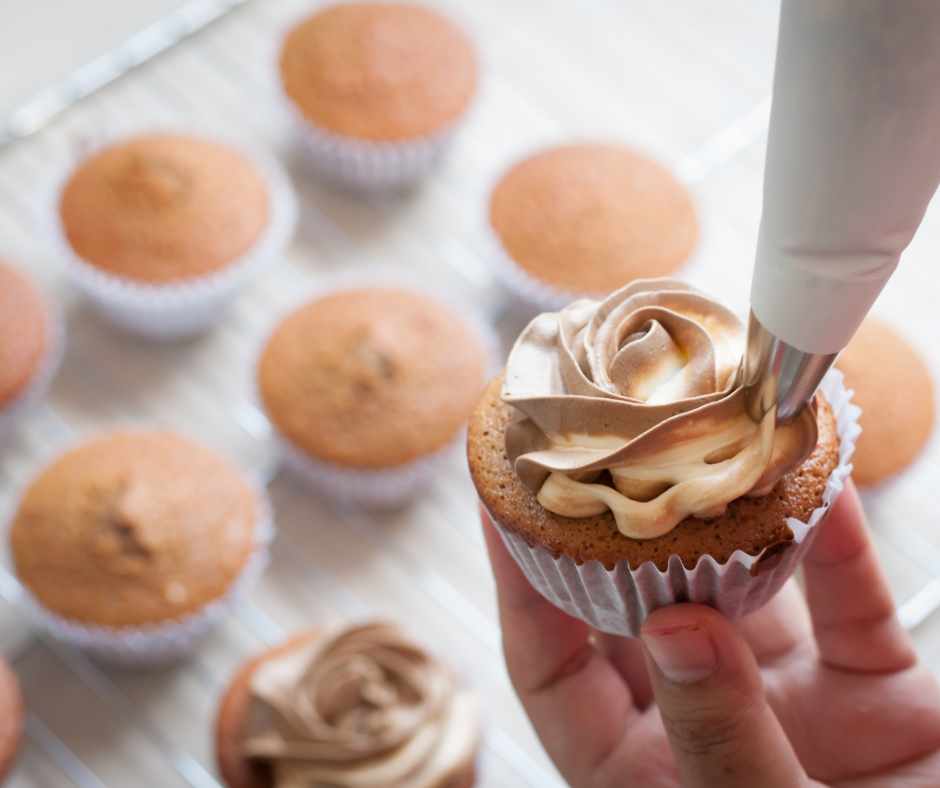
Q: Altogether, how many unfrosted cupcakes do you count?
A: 8